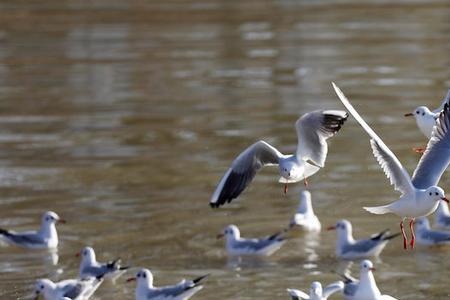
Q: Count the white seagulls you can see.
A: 14